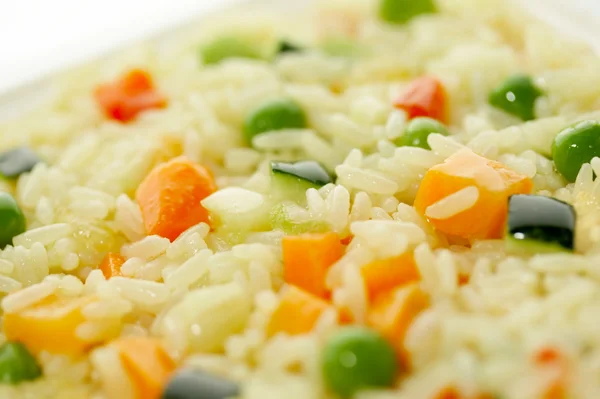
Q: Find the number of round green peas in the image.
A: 9